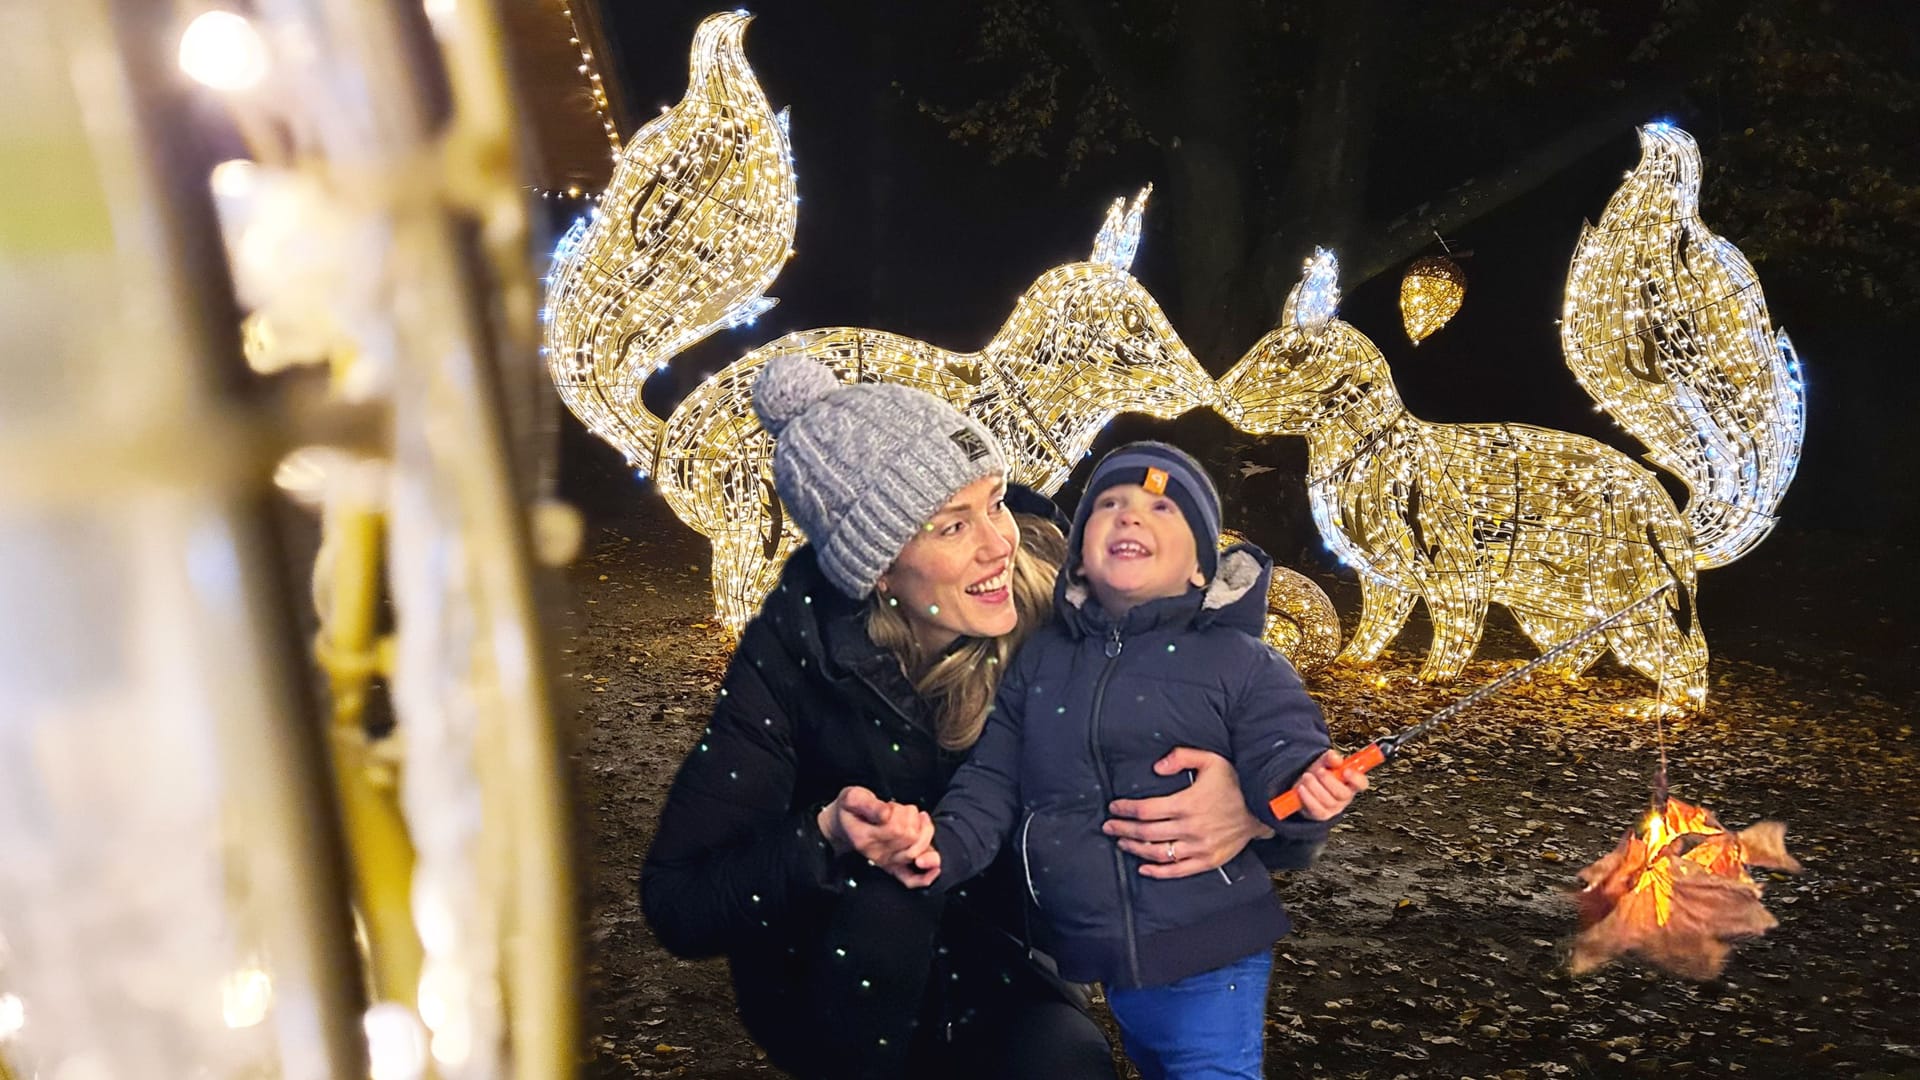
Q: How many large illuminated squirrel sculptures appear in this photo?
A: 2